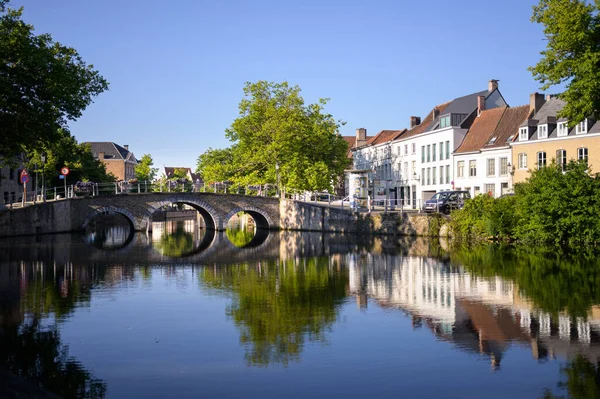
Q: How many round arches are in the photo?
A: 3